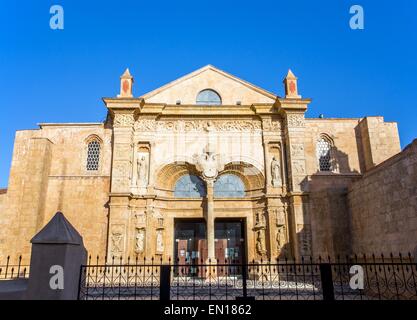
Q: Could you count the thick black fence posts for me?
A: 2